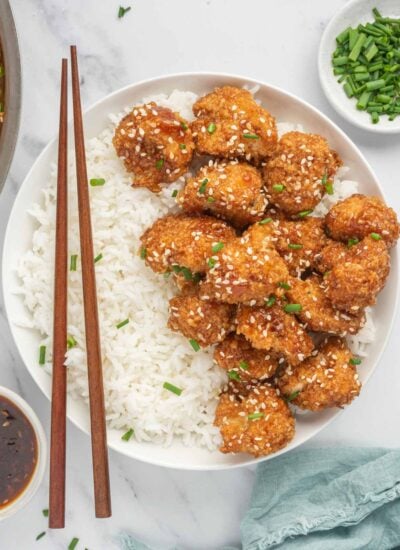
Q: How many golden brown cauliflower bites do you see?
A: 15